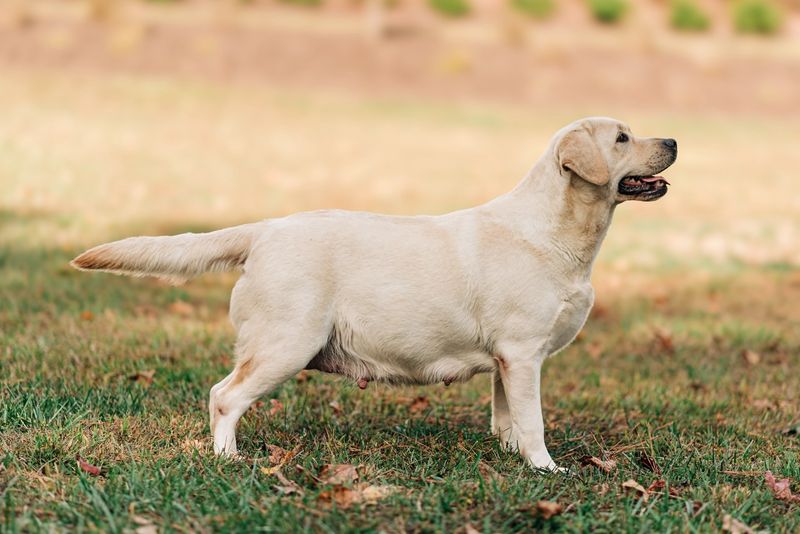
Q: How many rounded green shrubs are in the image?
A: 5